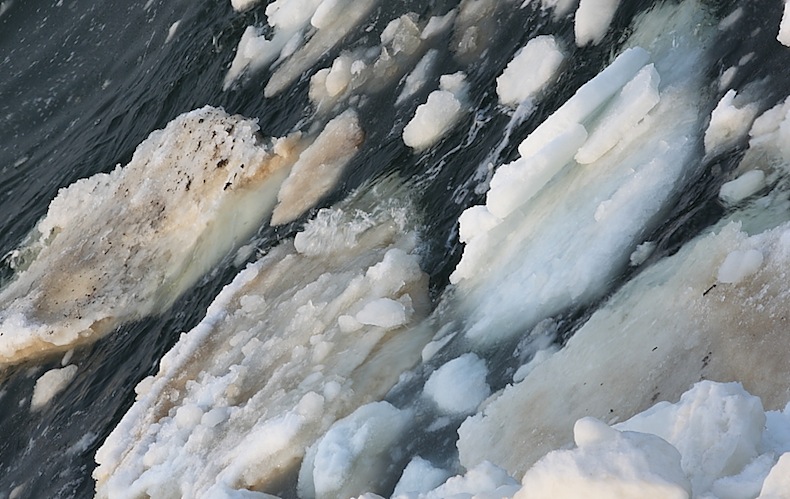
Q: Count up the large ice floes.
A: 4